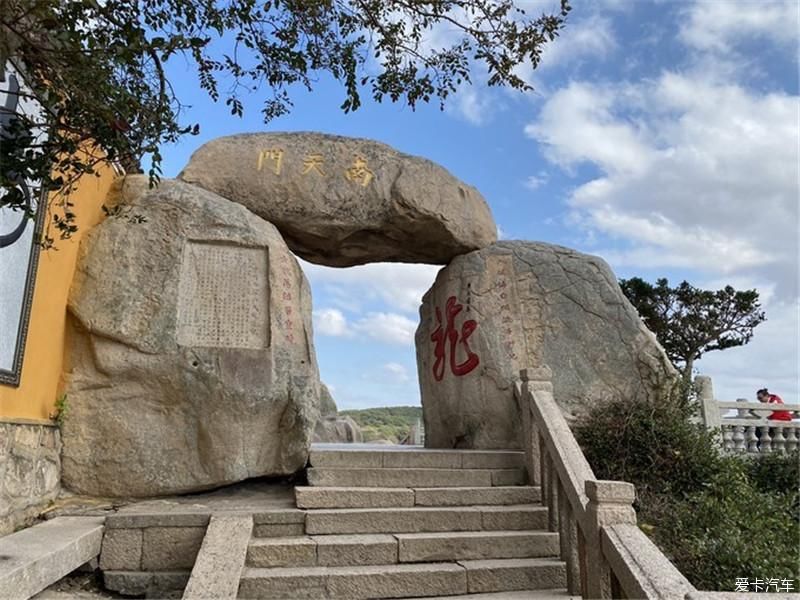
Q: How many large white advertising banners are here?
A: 0